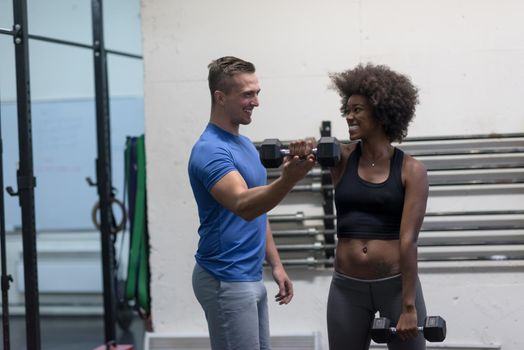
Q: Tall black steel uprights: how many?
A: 2